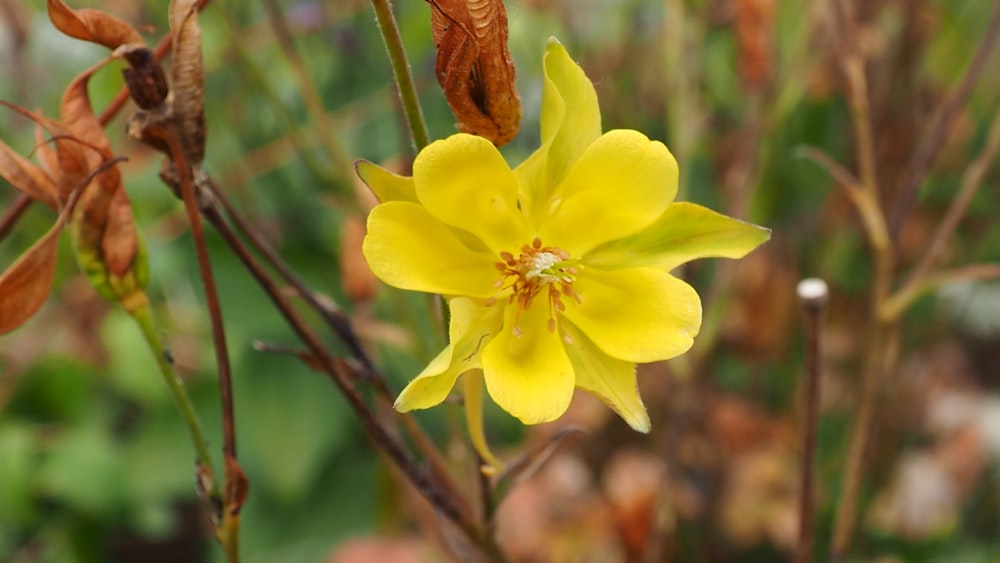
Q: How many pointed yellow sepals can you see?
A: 5